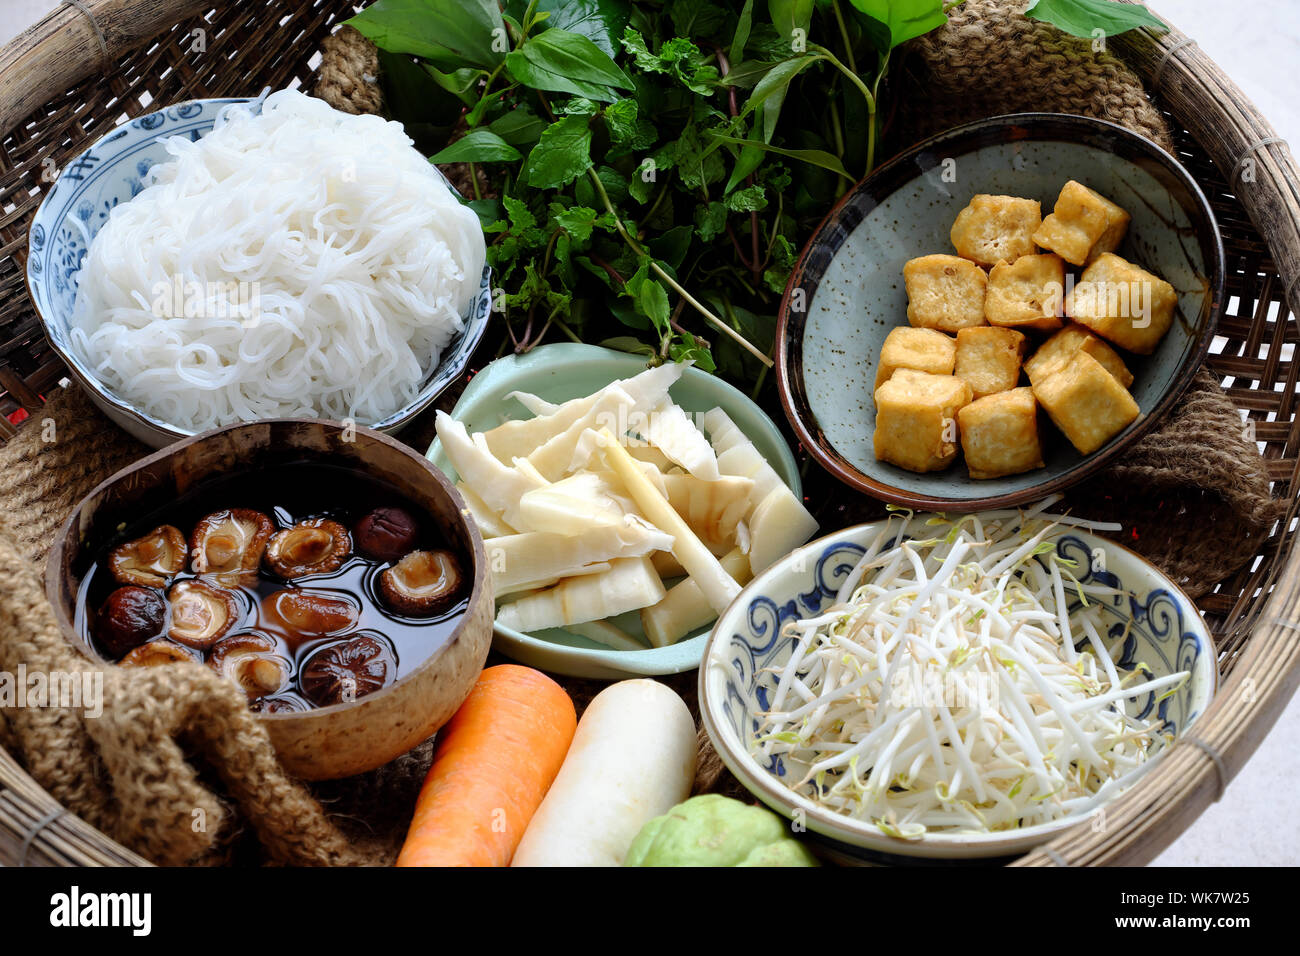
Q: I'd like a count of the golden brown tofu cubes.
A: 11